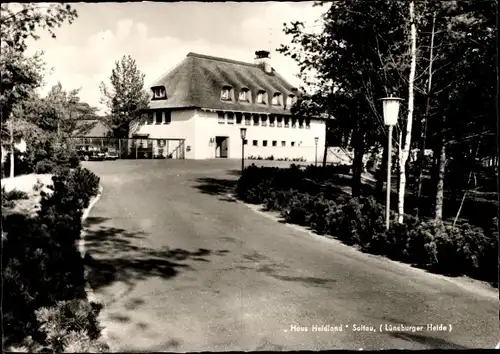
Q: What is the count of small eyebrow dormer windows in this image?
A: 6